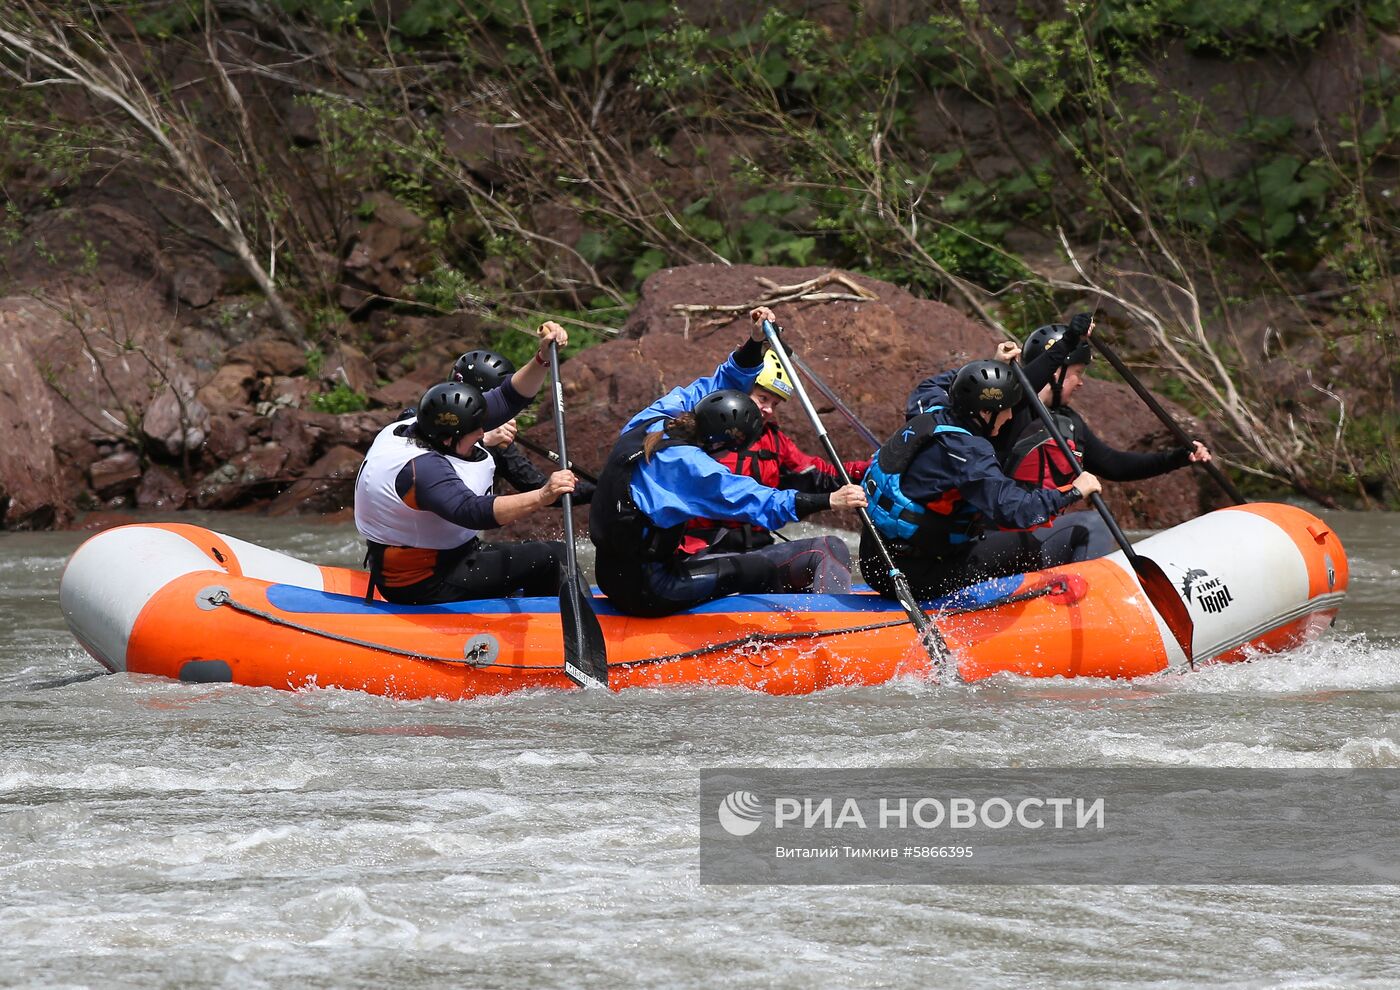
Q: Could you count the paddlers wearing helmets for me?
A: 6